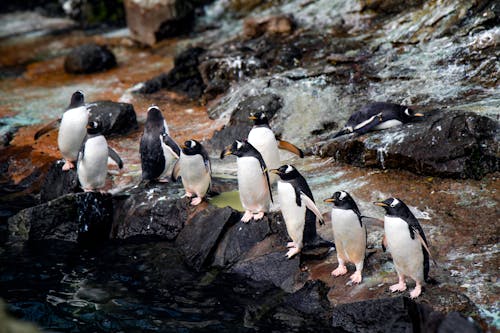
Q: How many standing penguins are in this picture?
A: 9